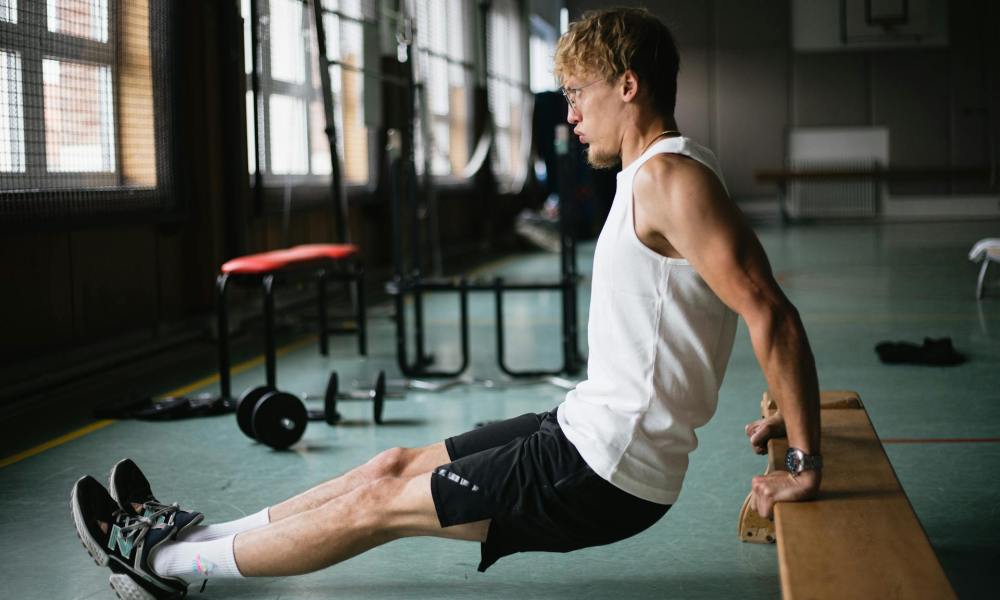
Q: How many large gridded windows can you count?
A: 4